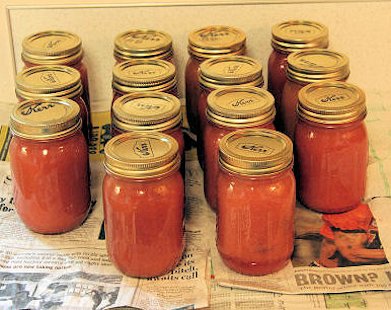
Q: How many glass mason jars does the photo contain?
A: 14